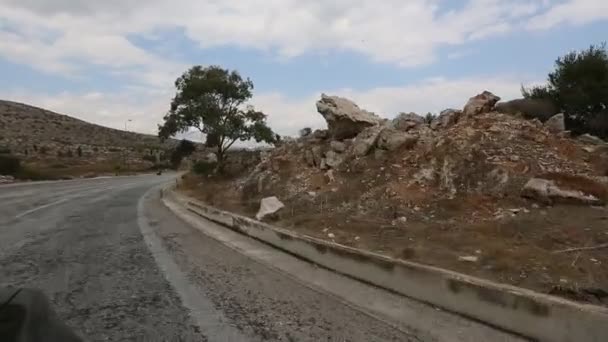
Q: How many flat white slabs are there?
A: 1